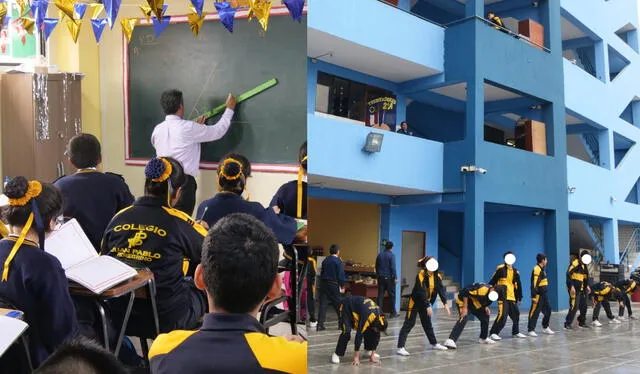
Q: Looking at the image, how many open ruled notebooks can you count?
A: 1